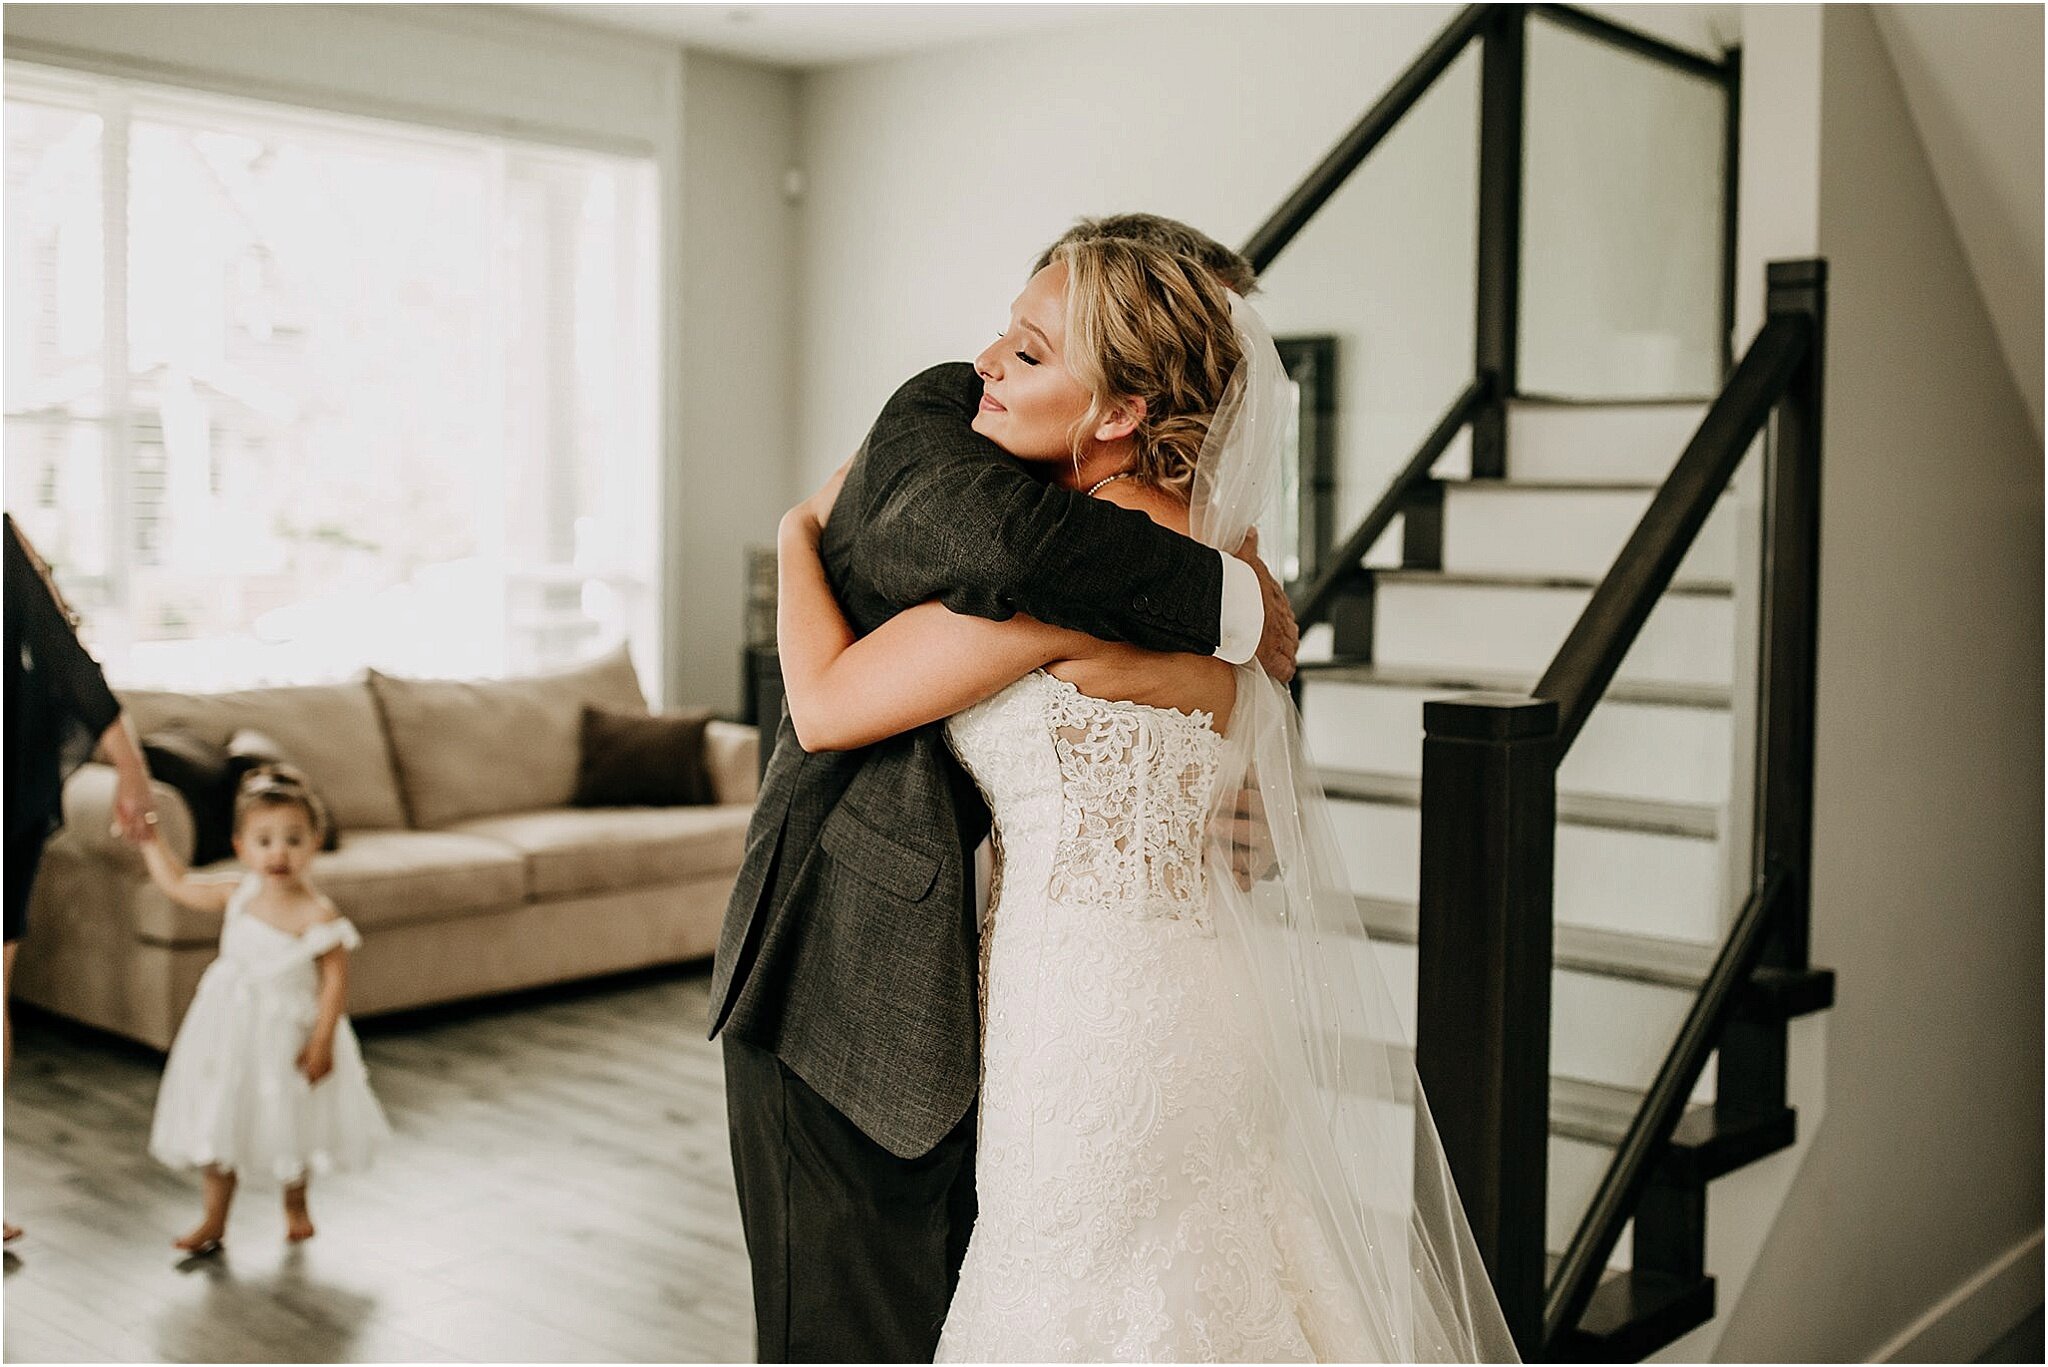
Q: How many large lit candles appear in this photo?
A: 0